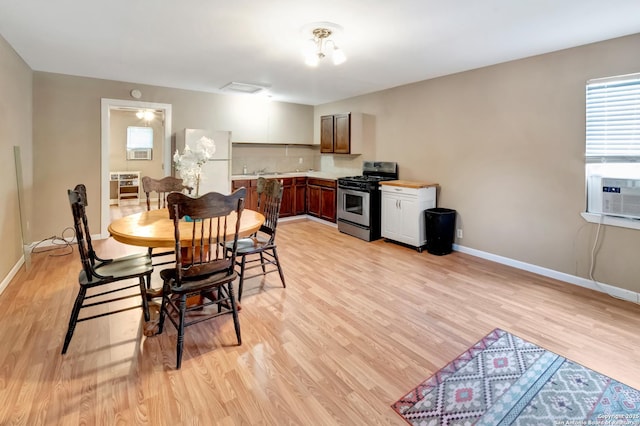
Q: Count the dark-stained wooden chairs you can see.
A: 4